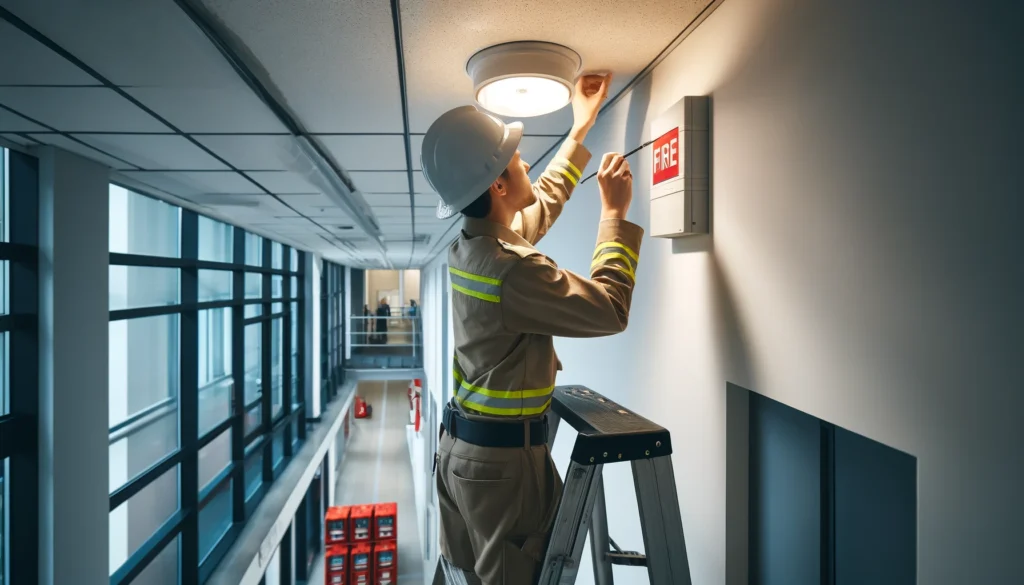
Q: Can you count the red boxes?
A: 6